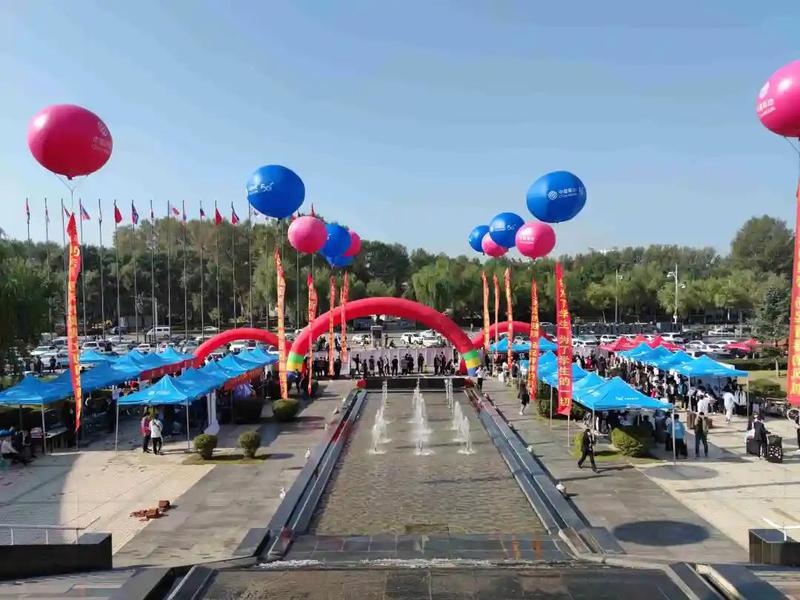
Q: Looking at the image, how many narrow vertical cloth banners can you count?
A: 12